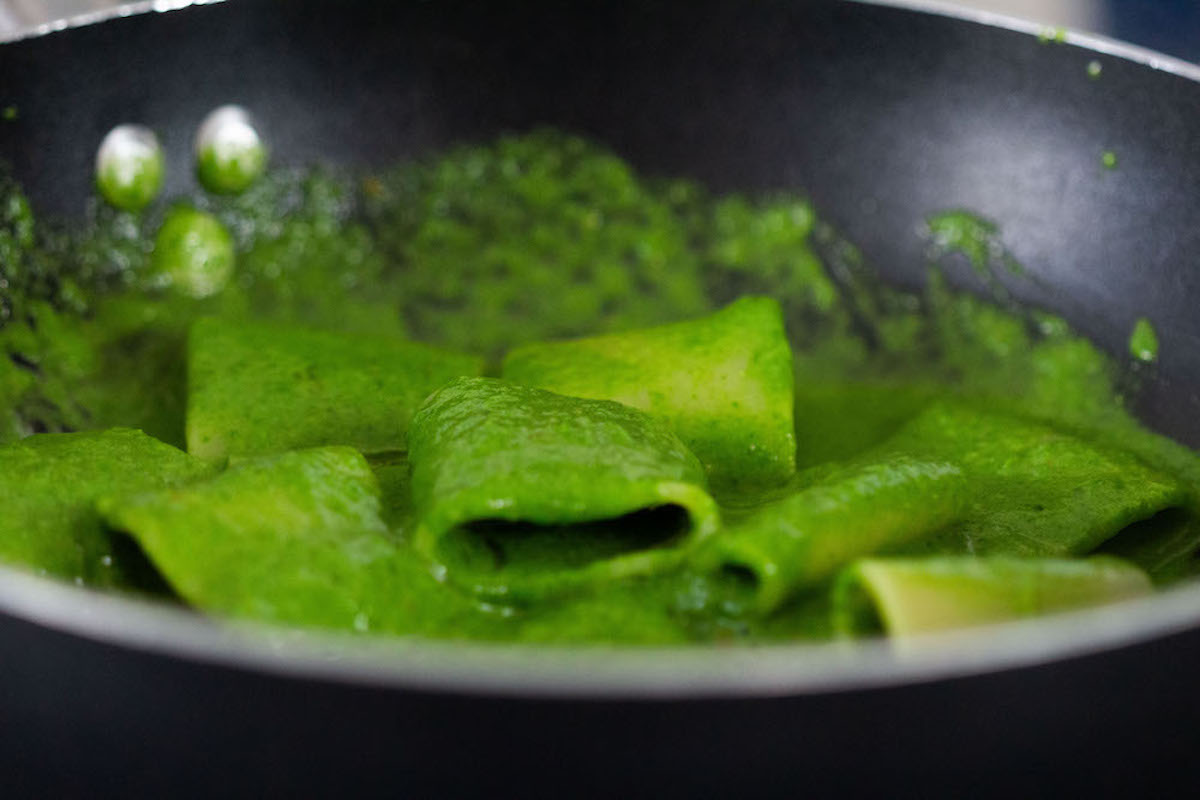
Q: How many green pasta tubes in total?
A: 8